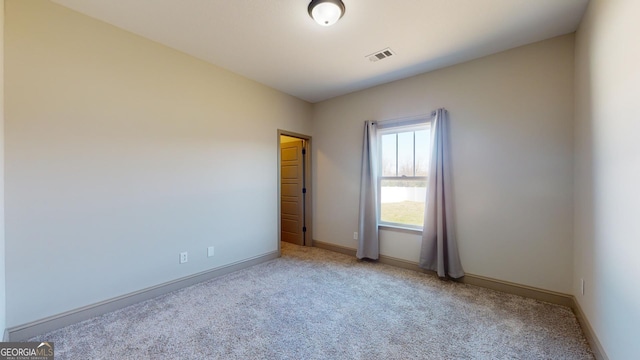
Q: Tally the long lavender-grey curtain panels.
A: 2